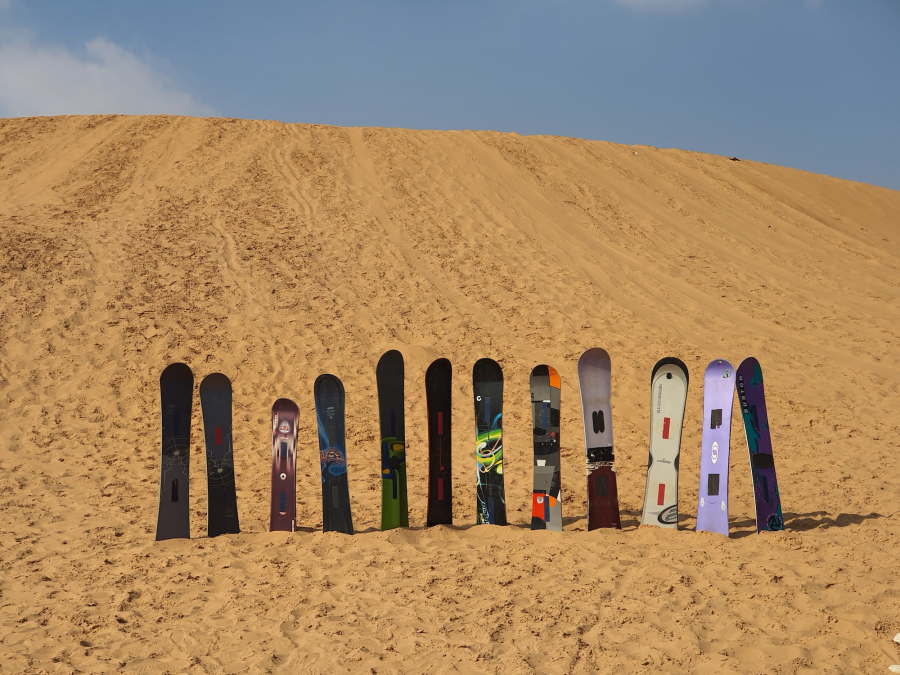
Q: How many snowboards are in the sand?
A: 12